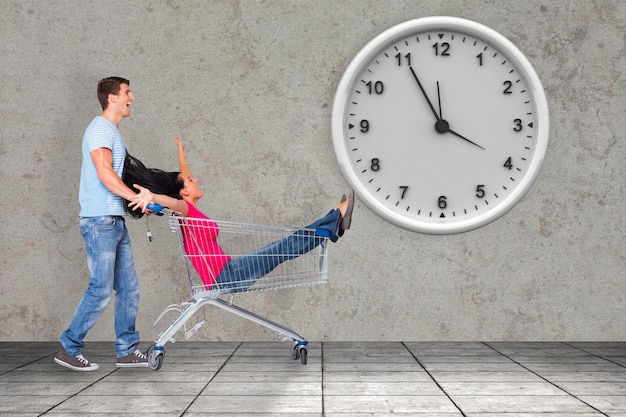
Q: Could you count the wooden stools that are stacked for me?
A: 0